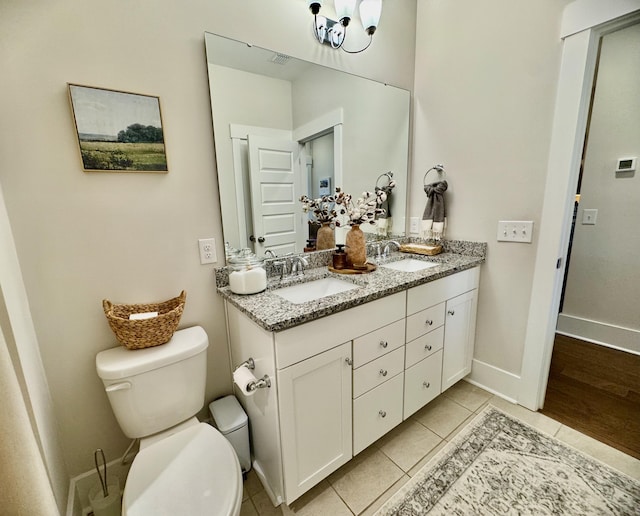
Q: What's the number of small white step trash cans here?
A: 1